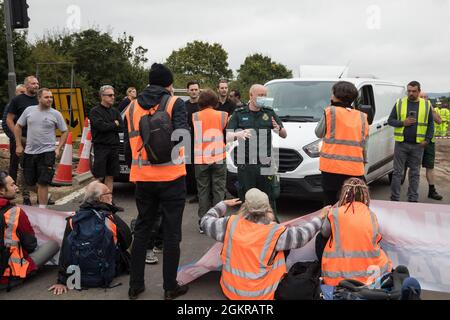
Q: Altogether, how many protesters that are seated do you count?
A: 4